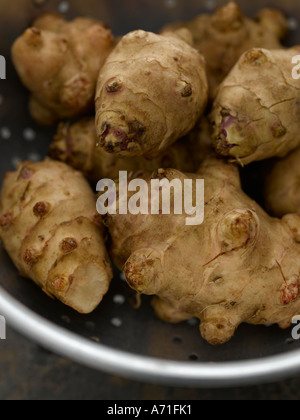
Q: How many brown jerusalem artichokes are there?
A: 8